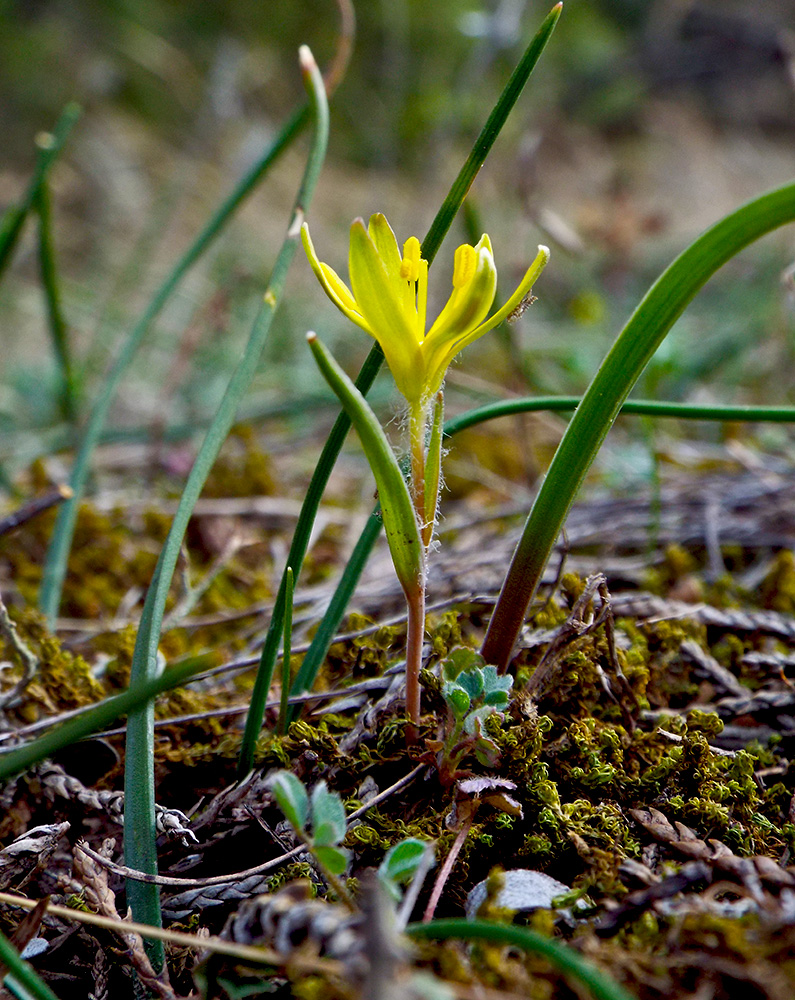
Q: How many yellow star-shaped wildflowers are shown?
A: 1